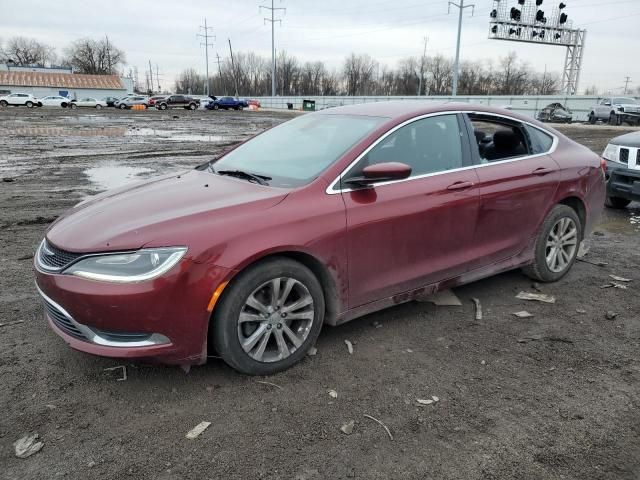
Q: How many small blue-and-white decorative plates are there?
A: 0